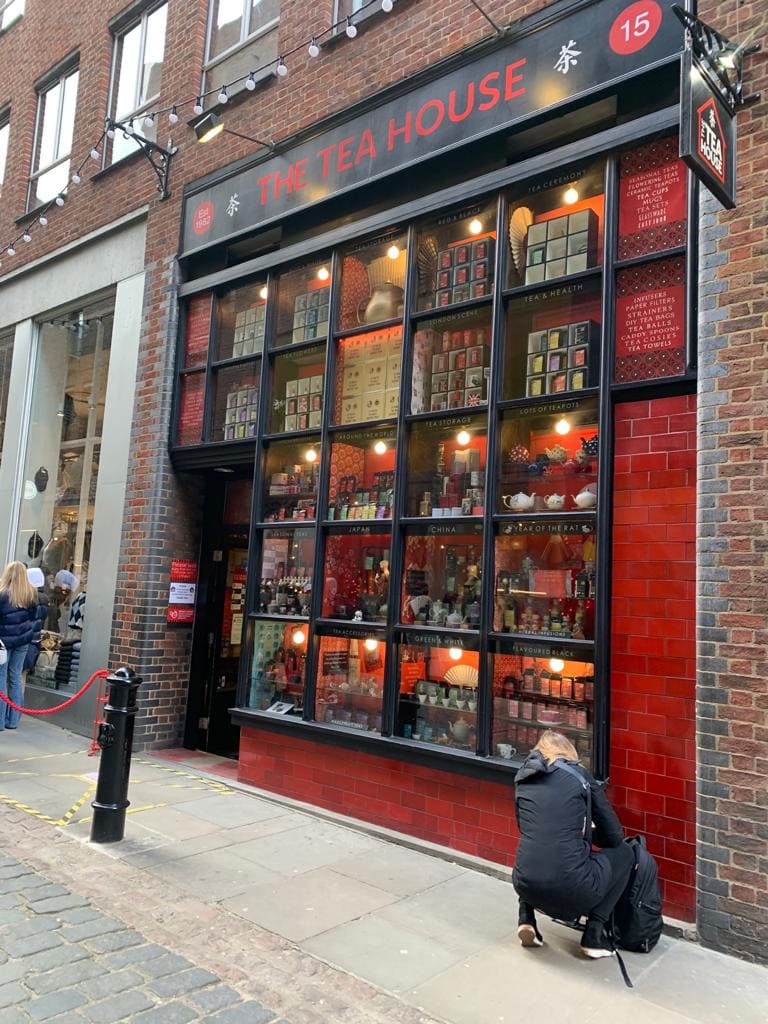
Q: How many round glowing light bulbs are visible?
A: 13